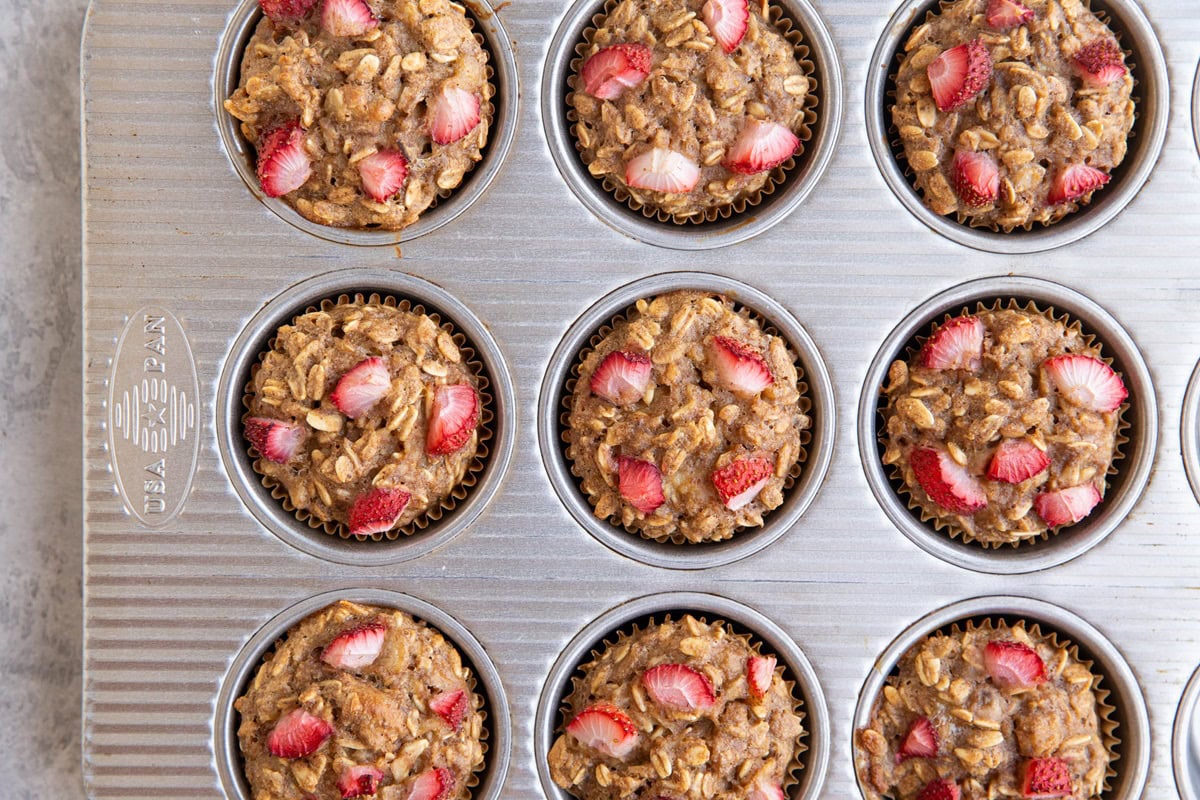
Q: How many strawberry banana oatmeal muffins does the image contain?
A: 9